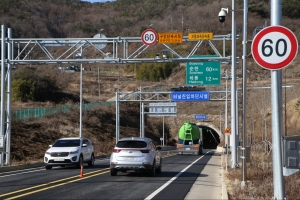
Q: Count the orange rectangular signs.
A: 2